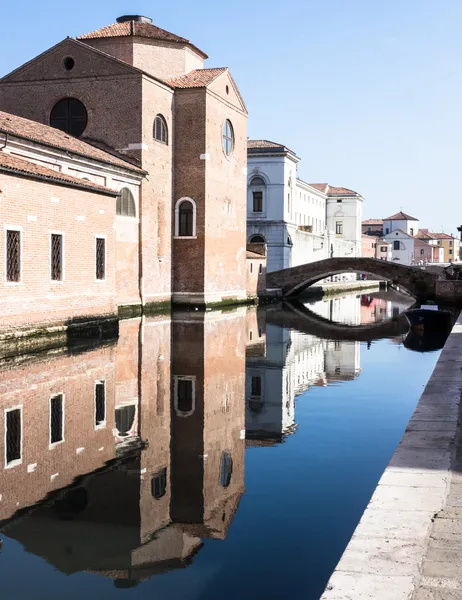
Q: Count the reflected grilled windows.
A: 3